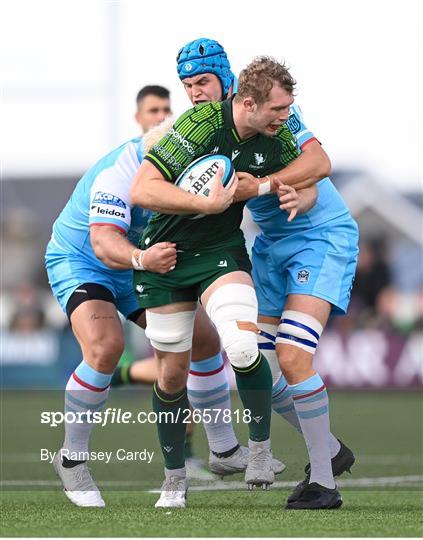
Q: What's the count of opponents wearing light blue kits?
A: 2